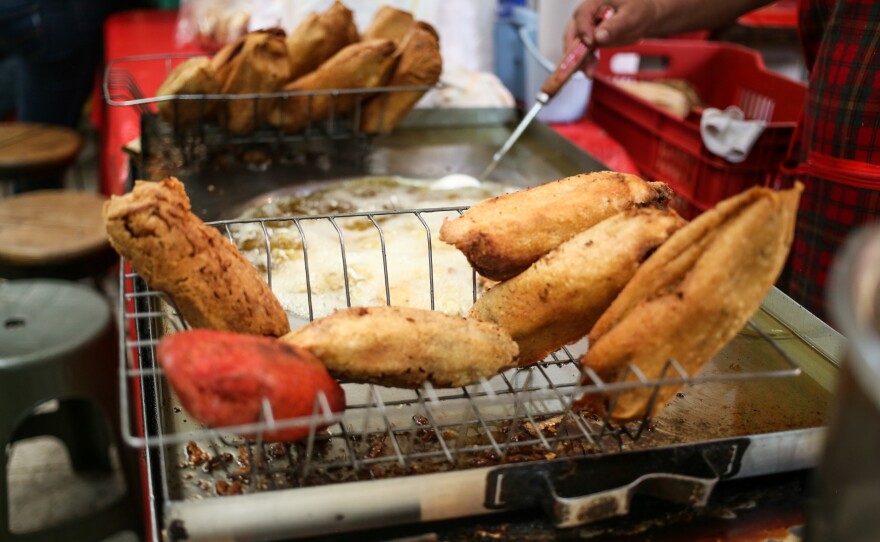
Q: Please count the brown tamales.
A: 11